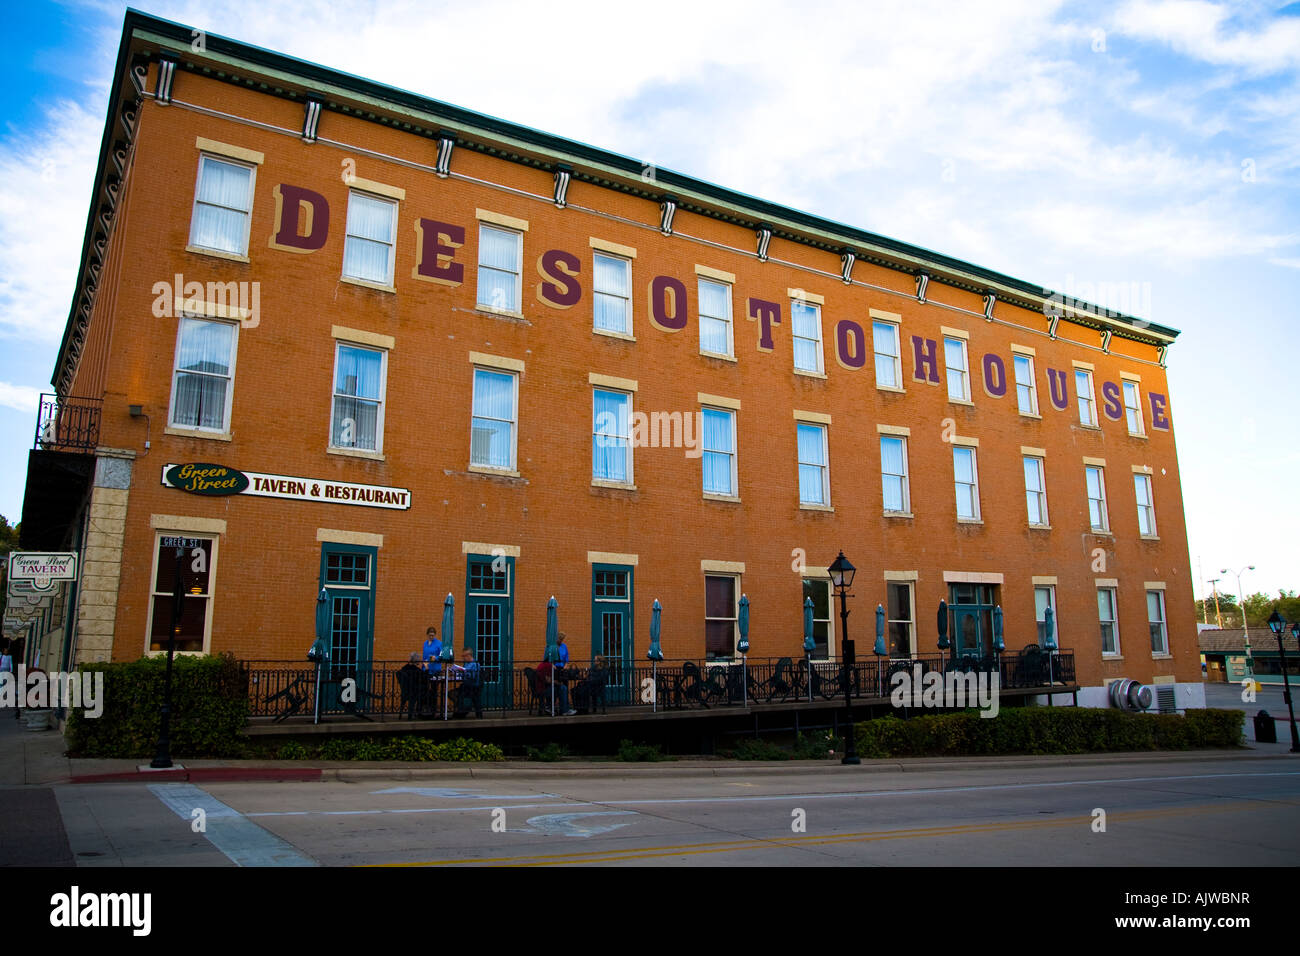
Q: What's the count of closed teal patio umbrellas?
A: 10